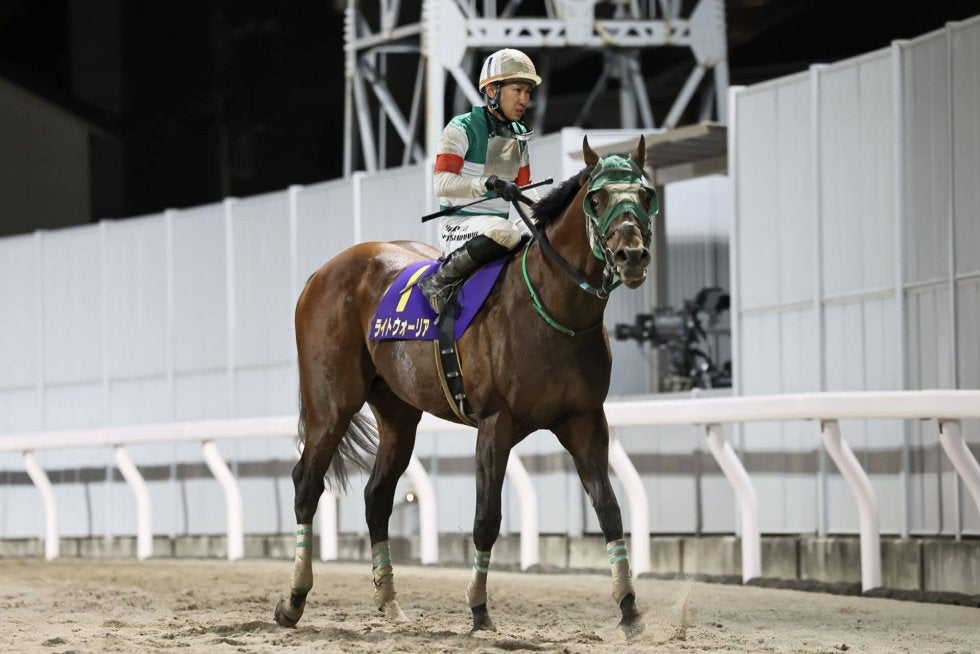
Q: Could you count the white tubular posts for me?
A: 10